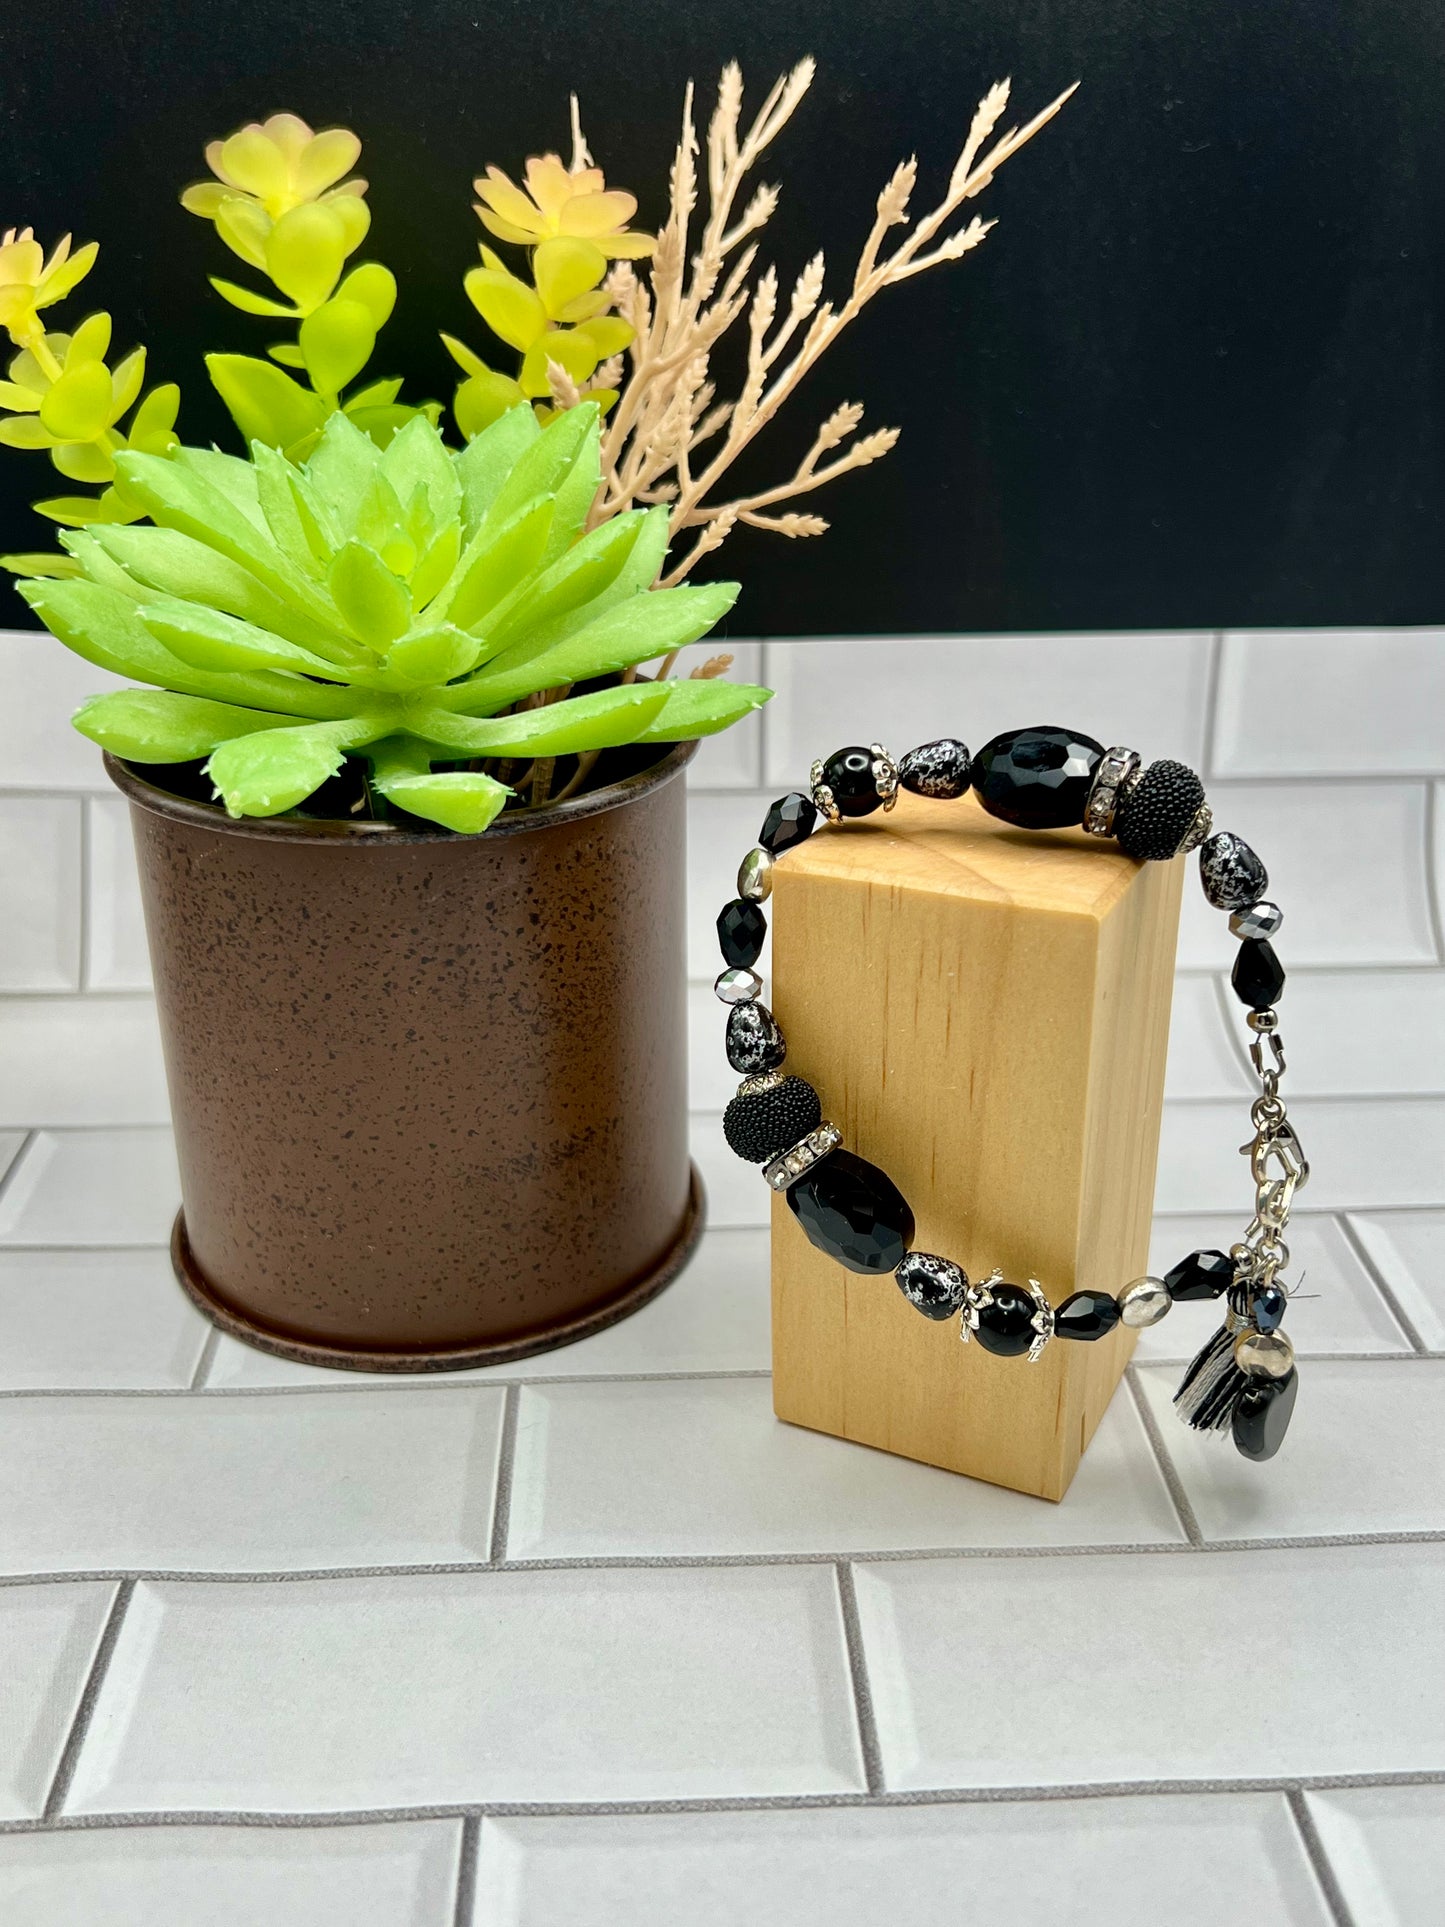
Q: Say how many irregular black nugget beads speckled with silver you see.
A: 4